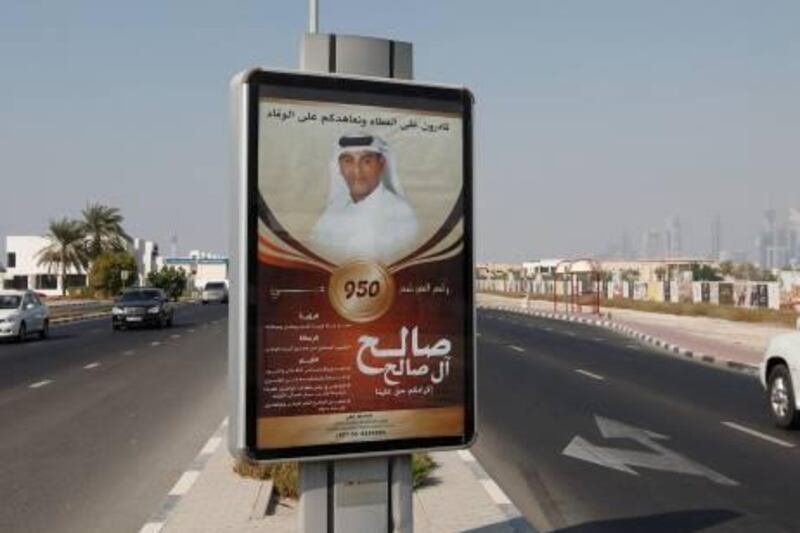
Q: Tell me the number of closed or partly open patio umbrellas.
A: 0